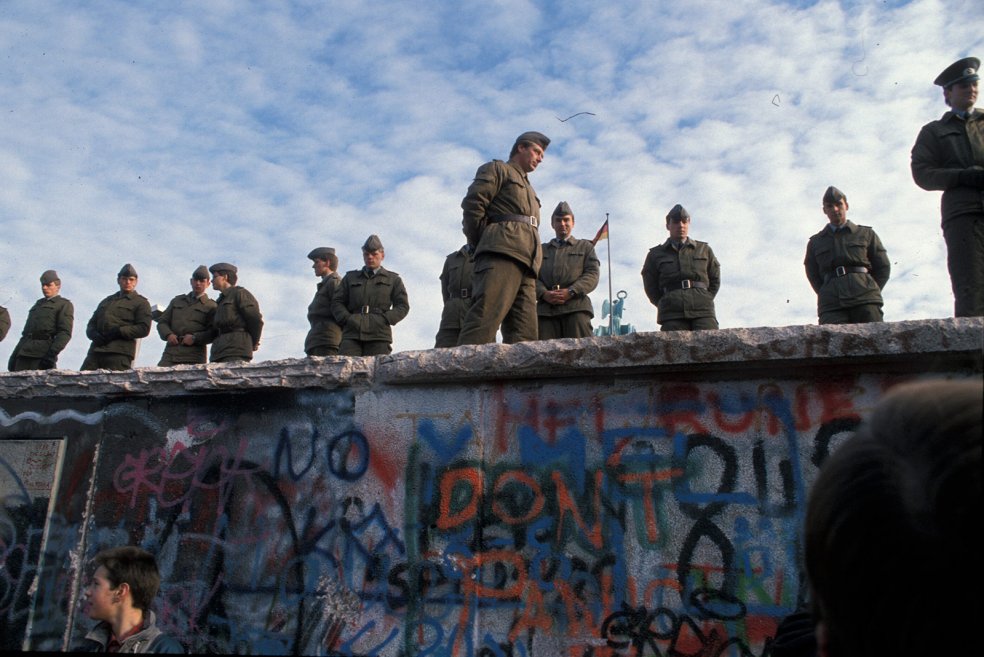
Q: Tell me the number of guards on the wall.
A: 13